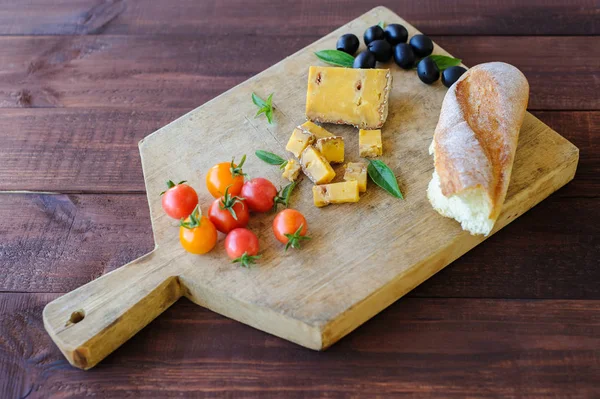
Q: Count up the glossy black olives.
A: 9